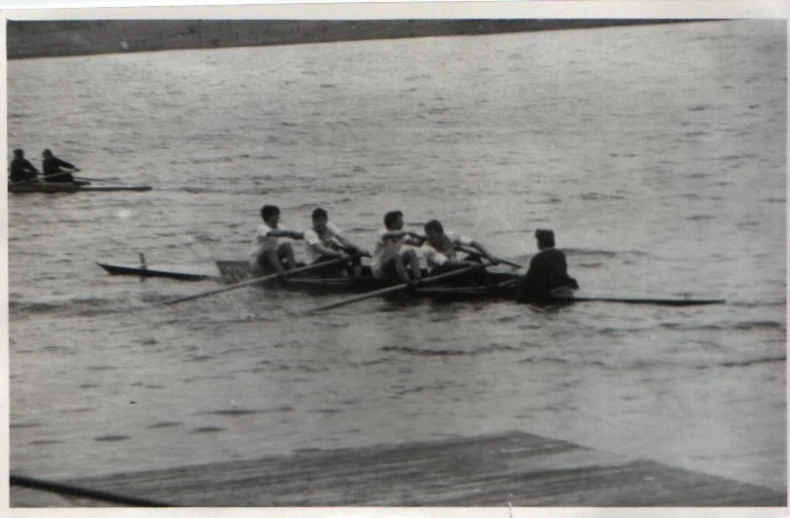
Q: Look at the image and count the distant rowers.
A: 2